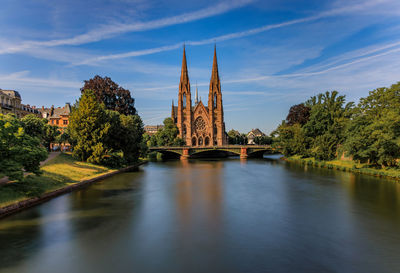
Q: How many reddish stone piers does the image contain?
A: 2